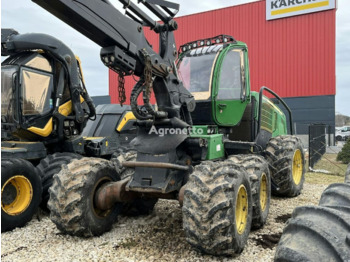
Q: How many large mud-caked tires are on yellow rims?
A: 3